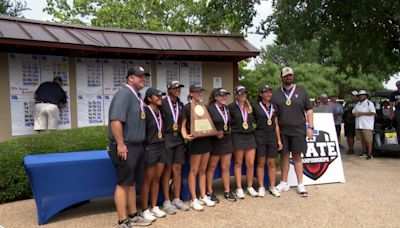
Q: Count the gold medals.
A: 7